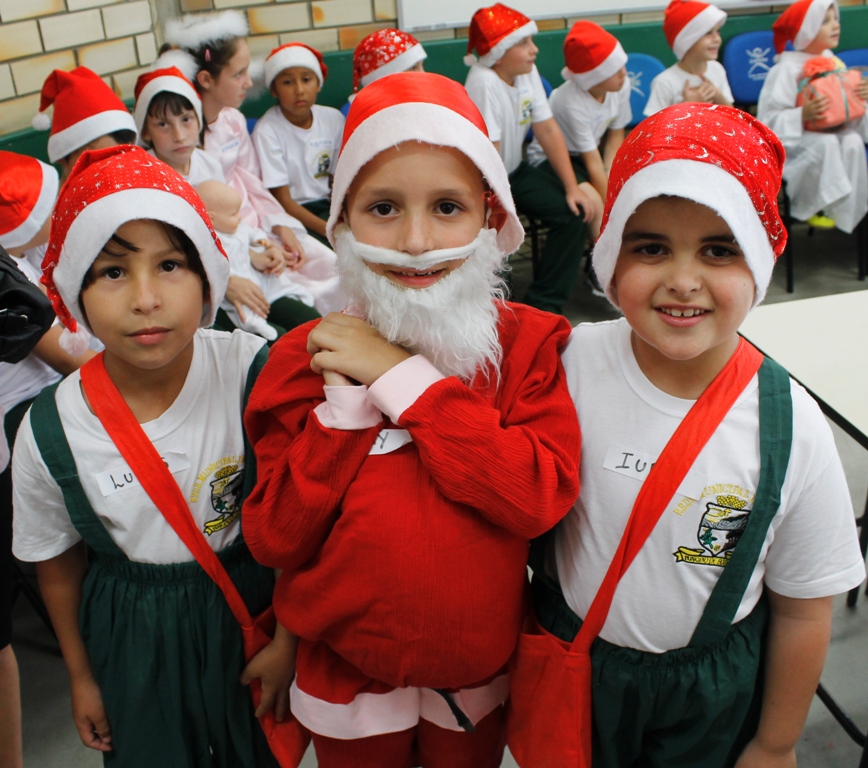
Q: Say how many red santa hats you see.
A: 12